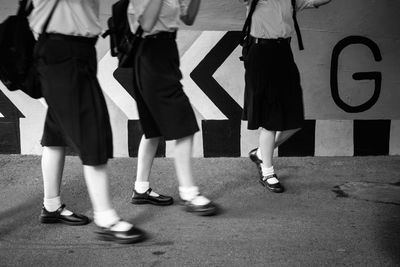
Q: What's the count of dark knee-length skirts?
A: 3